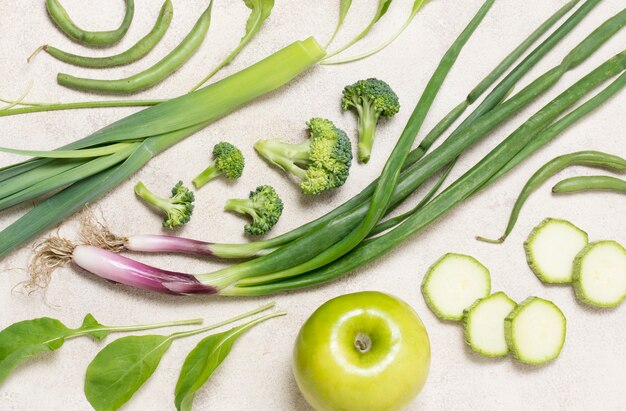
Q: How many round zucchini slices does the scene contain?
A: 5